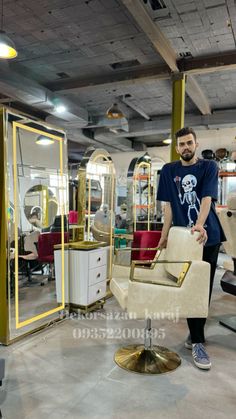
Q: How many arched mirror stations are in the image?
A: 2